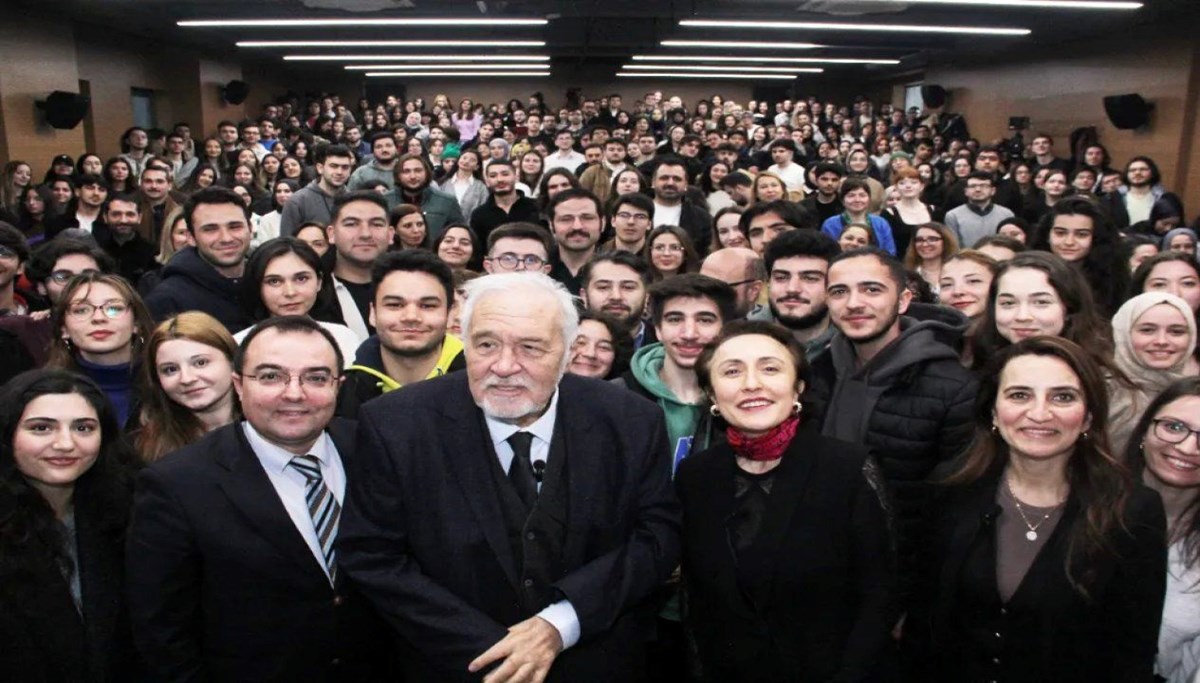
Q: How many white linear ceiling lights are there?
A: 11